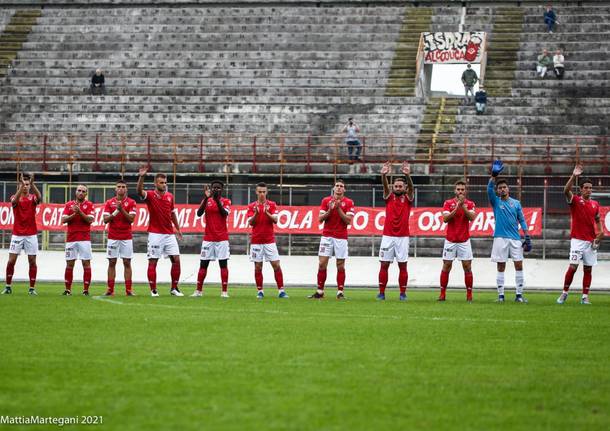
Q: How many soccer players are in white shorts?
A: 11